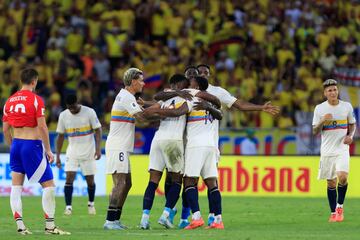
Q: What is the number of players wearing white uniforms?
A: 7